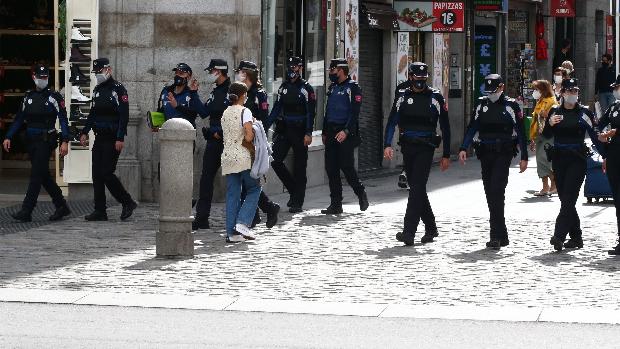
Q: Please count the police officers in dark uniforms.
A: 11